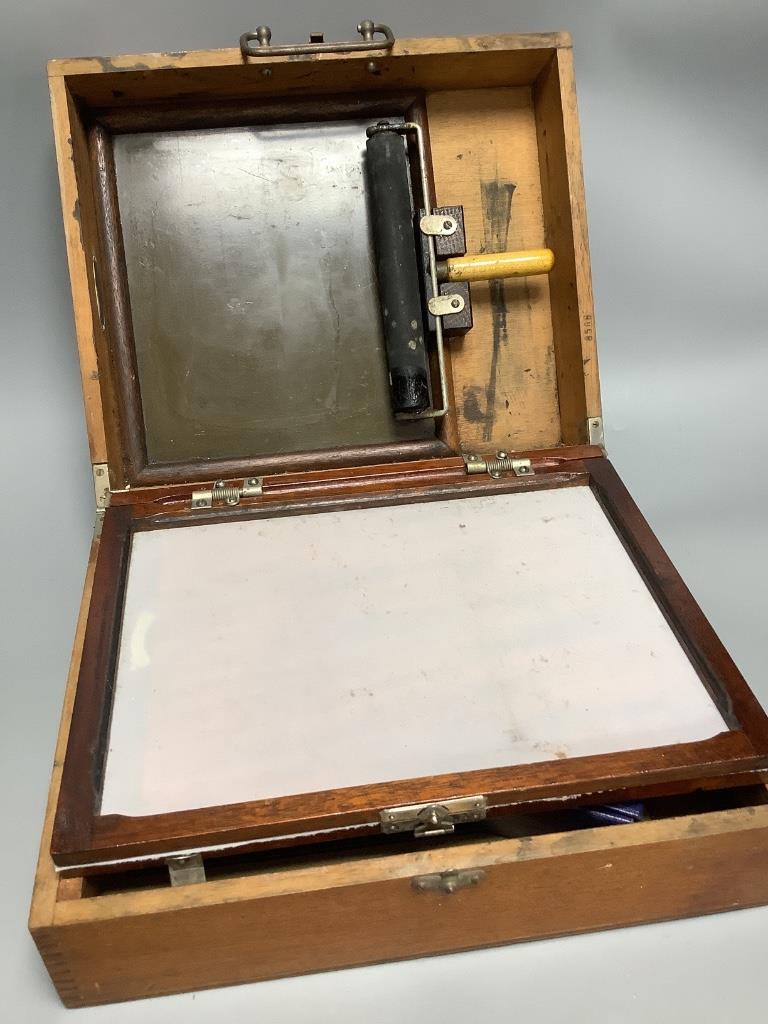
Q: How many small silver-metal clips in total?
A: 2